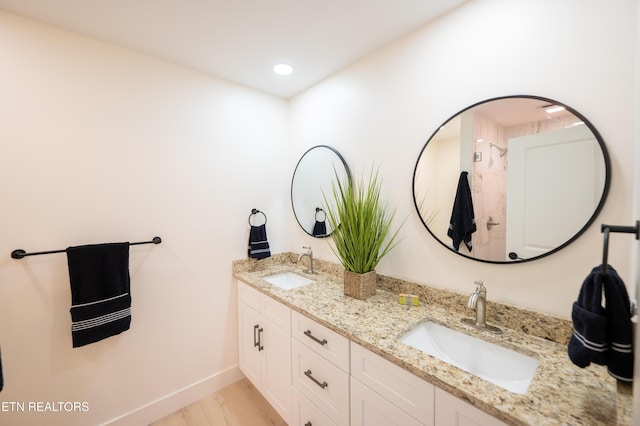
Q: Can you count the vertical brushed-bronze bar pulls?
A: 2